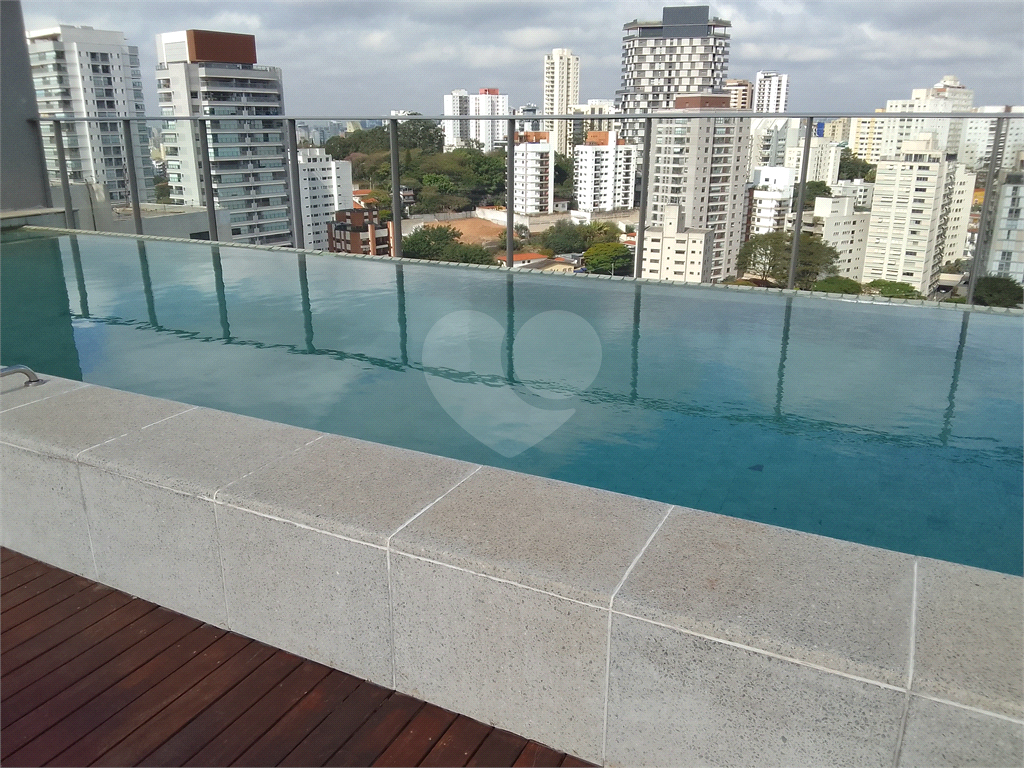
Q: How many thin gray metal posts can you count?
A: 9